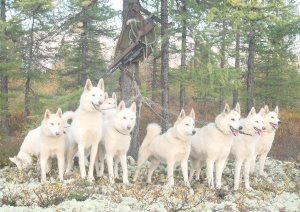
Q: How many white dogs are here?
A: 8